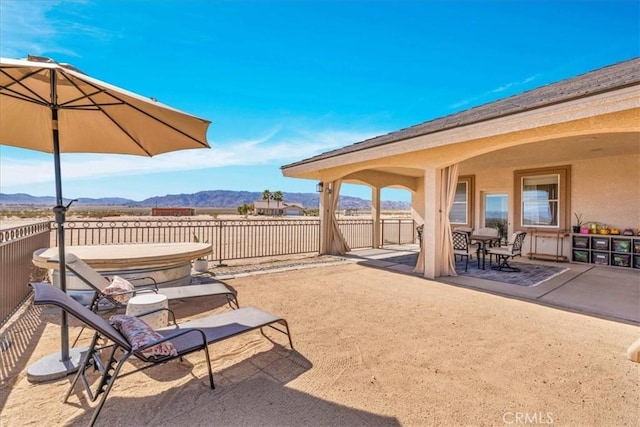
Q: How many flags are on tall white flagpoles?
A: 0